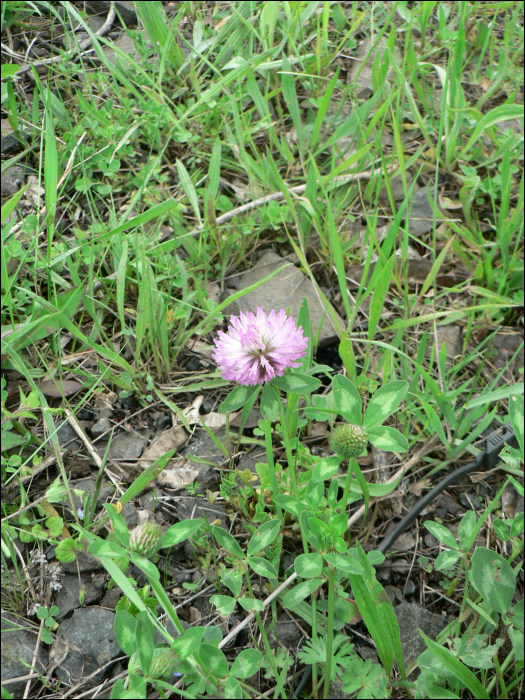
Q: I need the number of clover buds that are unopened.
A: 3